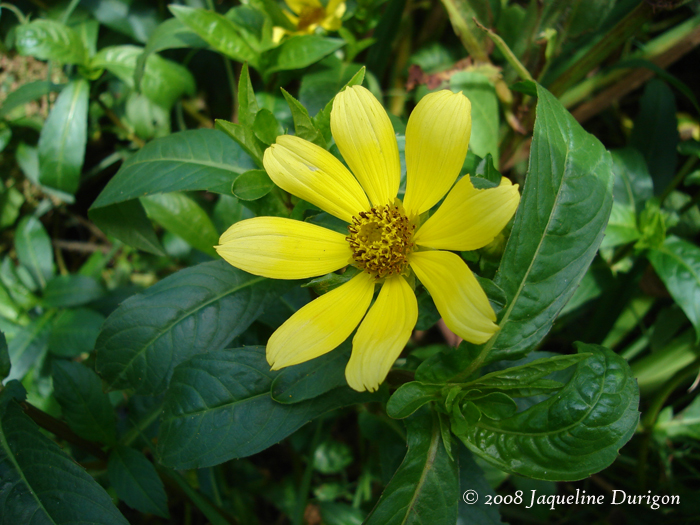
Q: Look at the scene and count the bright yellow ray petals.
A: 8